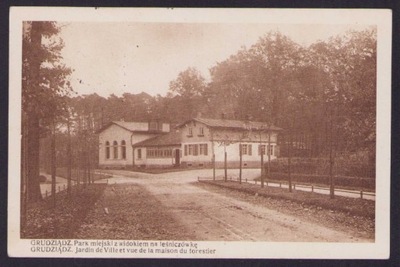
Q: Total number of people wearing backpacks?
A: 0